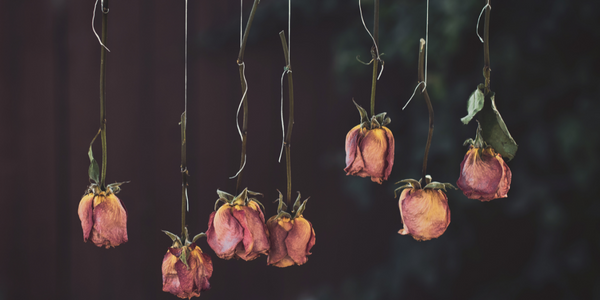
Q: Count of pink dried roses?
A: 7